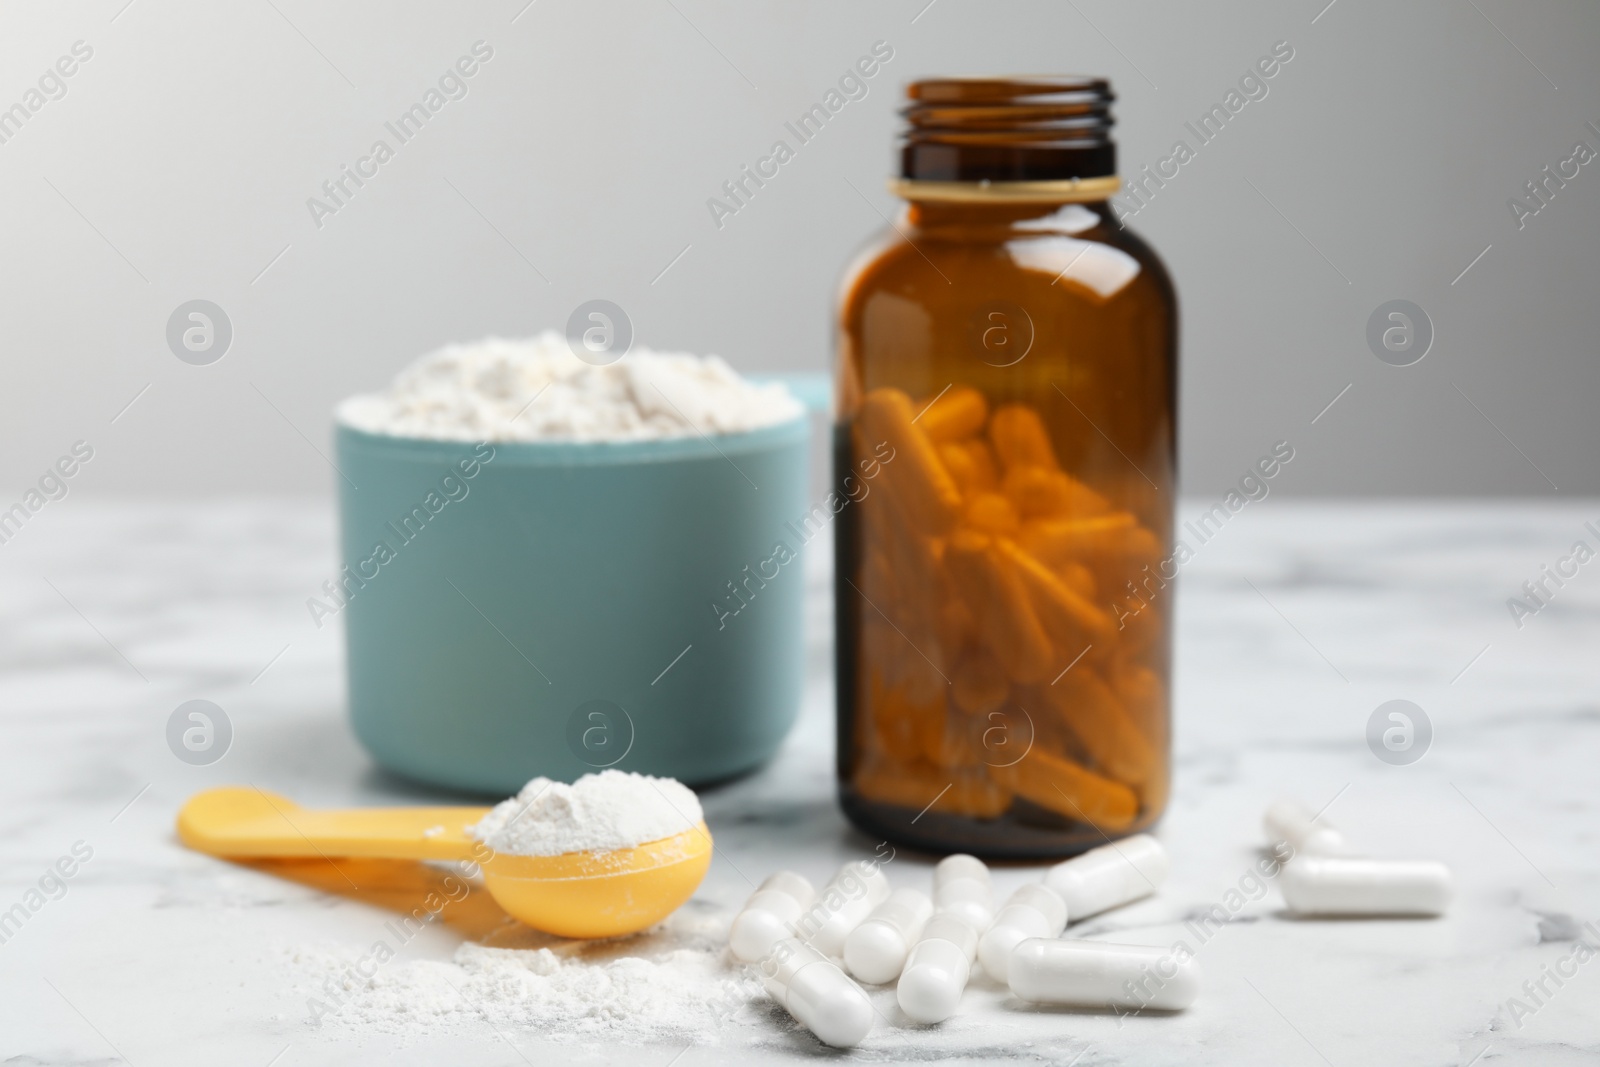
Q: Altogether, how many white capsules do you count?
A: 11